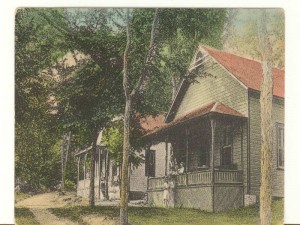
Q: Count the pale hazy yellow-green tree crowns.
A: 1